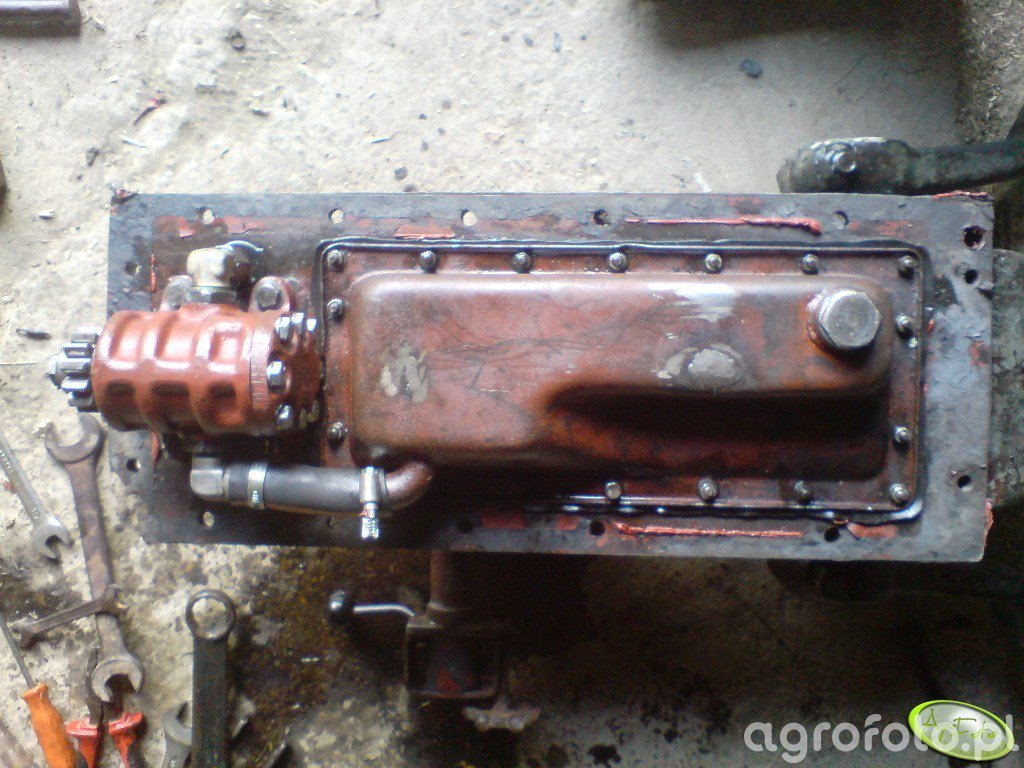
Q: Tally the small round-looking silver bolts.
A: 15